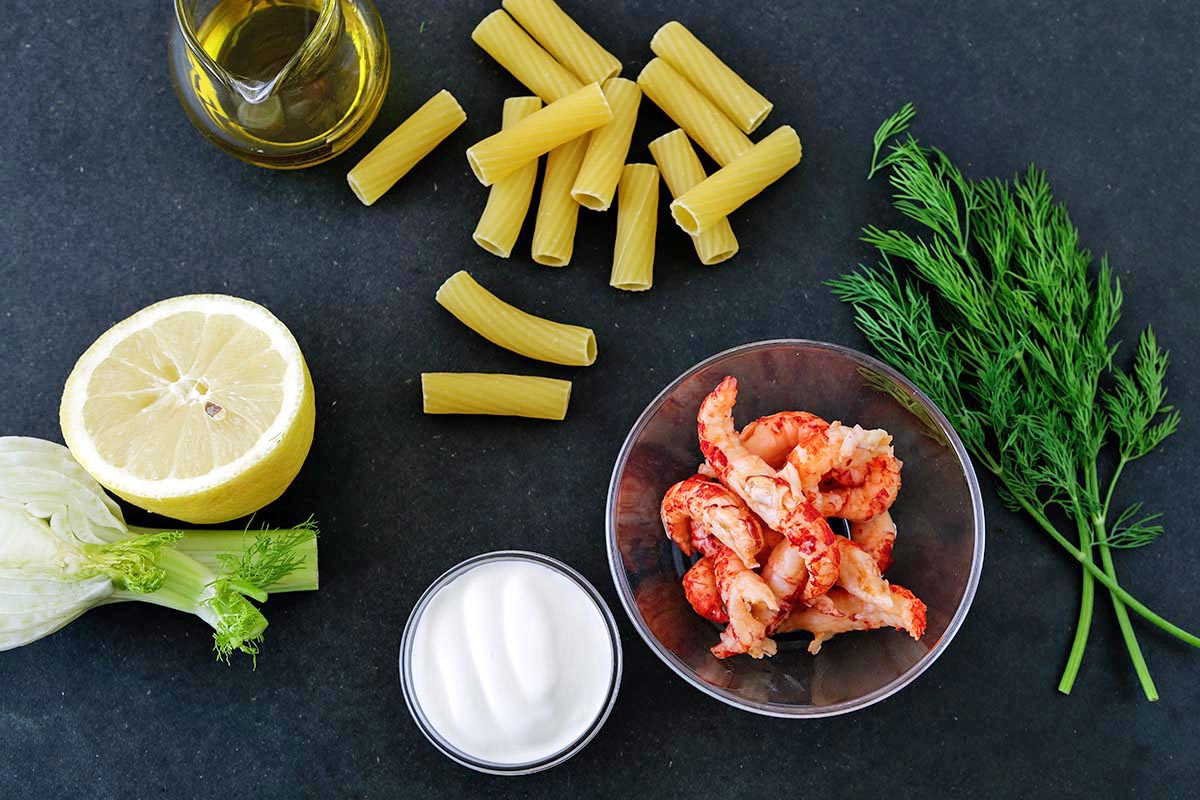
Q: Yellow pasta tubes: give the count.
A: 14